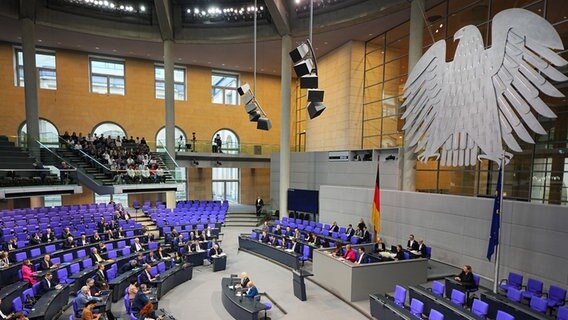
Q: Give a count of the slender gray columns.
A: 4